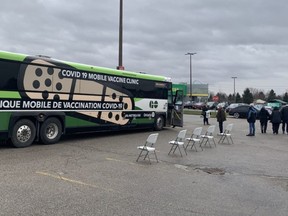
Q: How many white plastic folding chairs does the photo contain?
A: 5